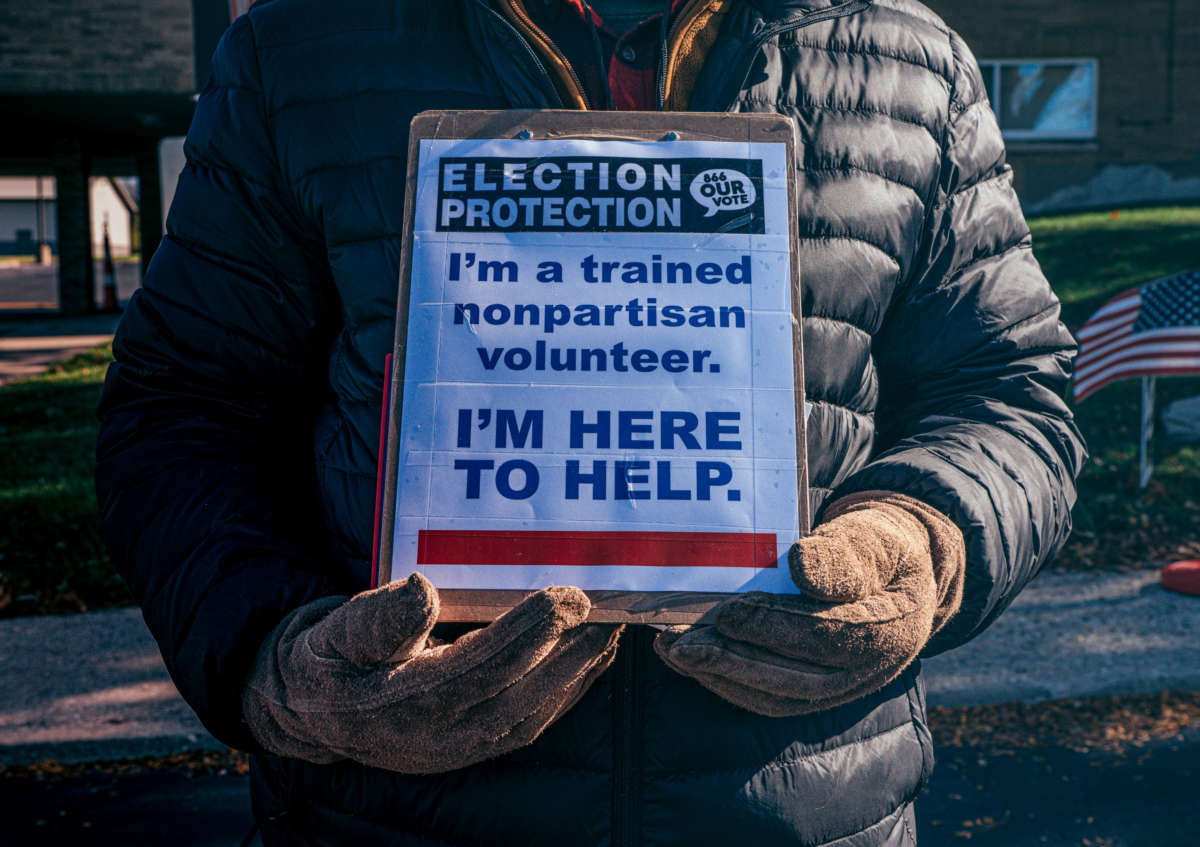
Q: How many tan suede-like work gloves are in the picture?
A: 2